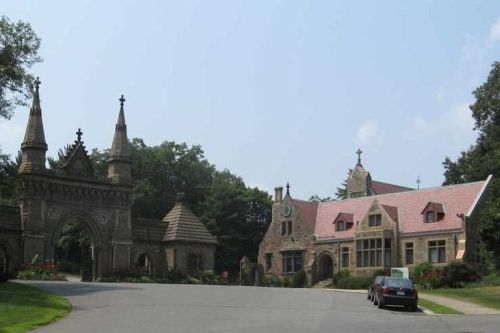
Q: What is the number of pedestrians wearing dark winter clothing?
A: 0